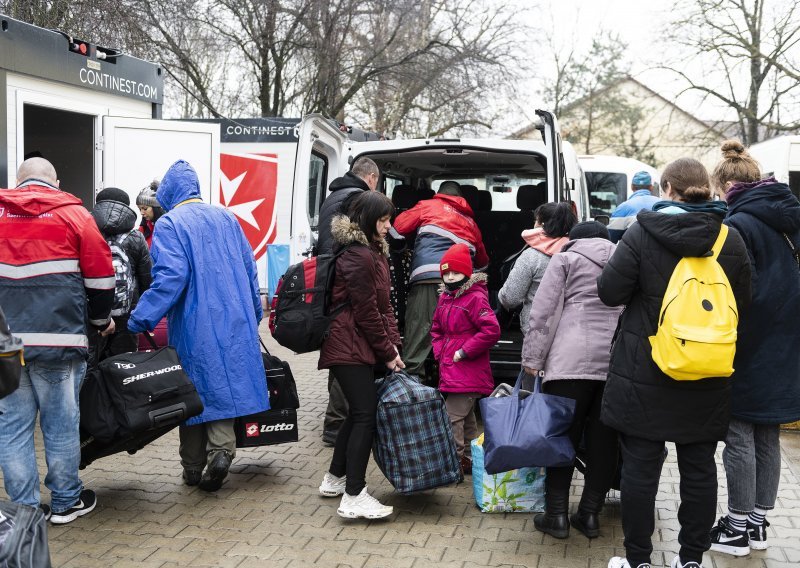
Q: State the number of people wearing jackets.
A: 13